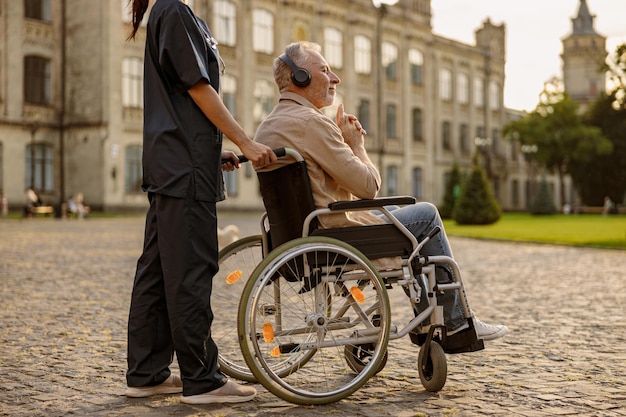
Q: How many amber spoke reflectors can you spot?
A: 4